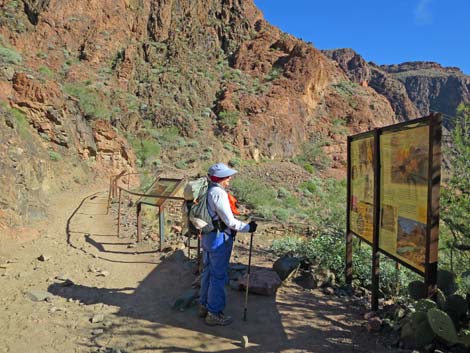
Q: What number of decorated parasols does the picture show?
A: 0